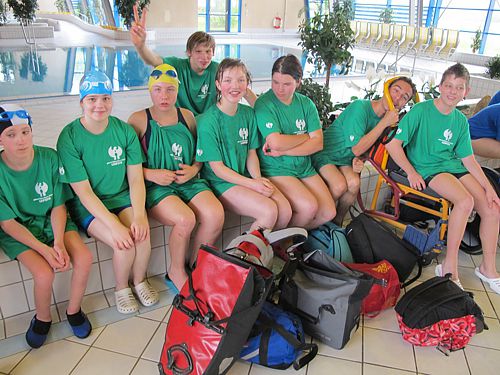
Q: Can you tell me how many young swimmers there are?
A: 8